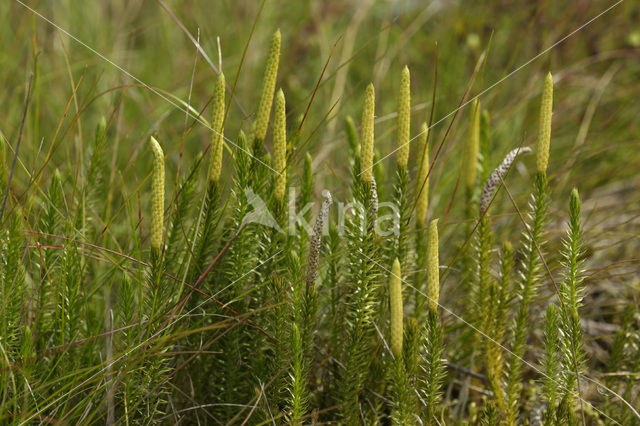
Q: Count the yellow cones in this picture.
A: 11